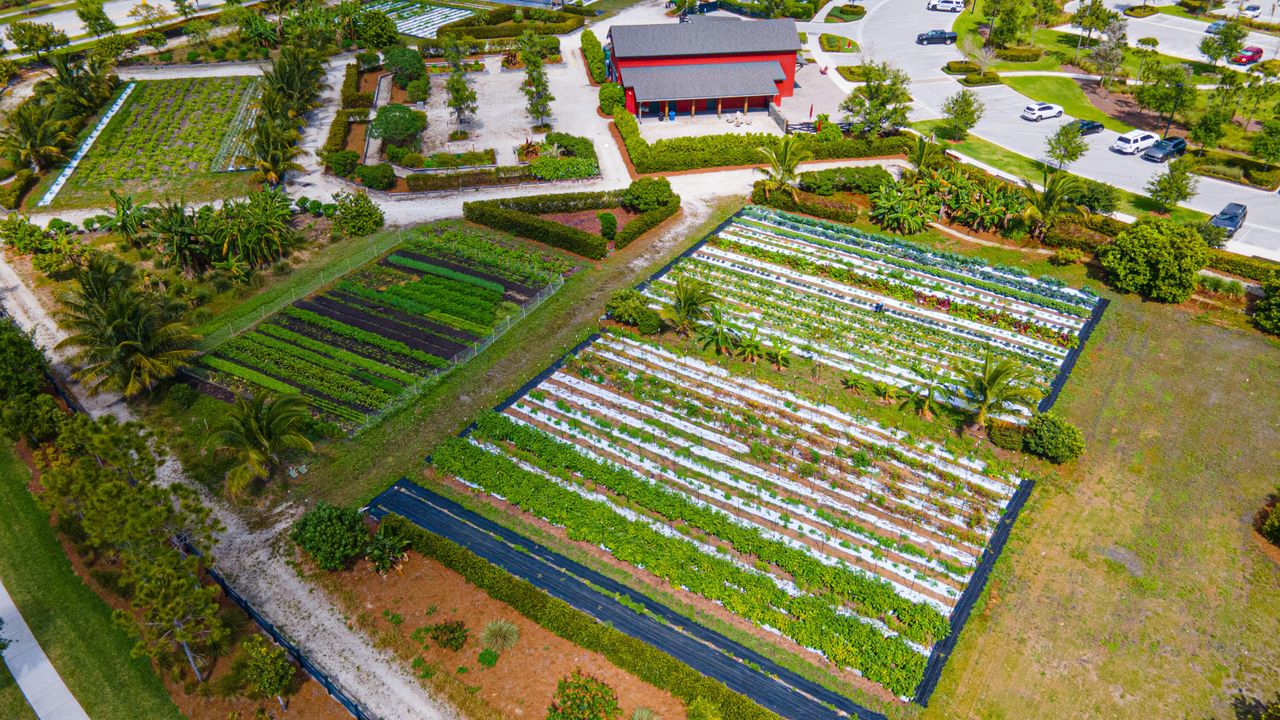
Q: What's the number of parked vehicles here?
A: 10